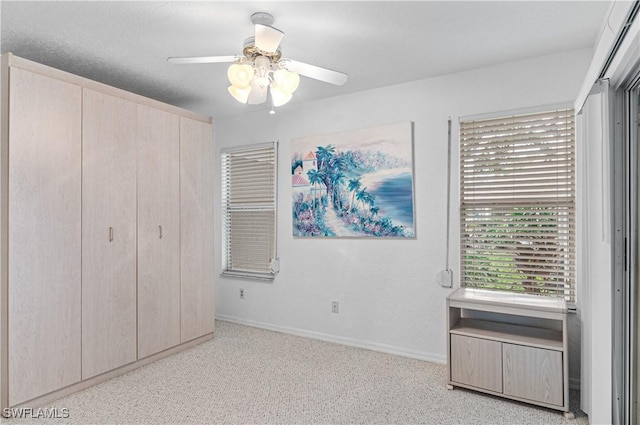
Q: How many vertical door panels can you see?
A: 4